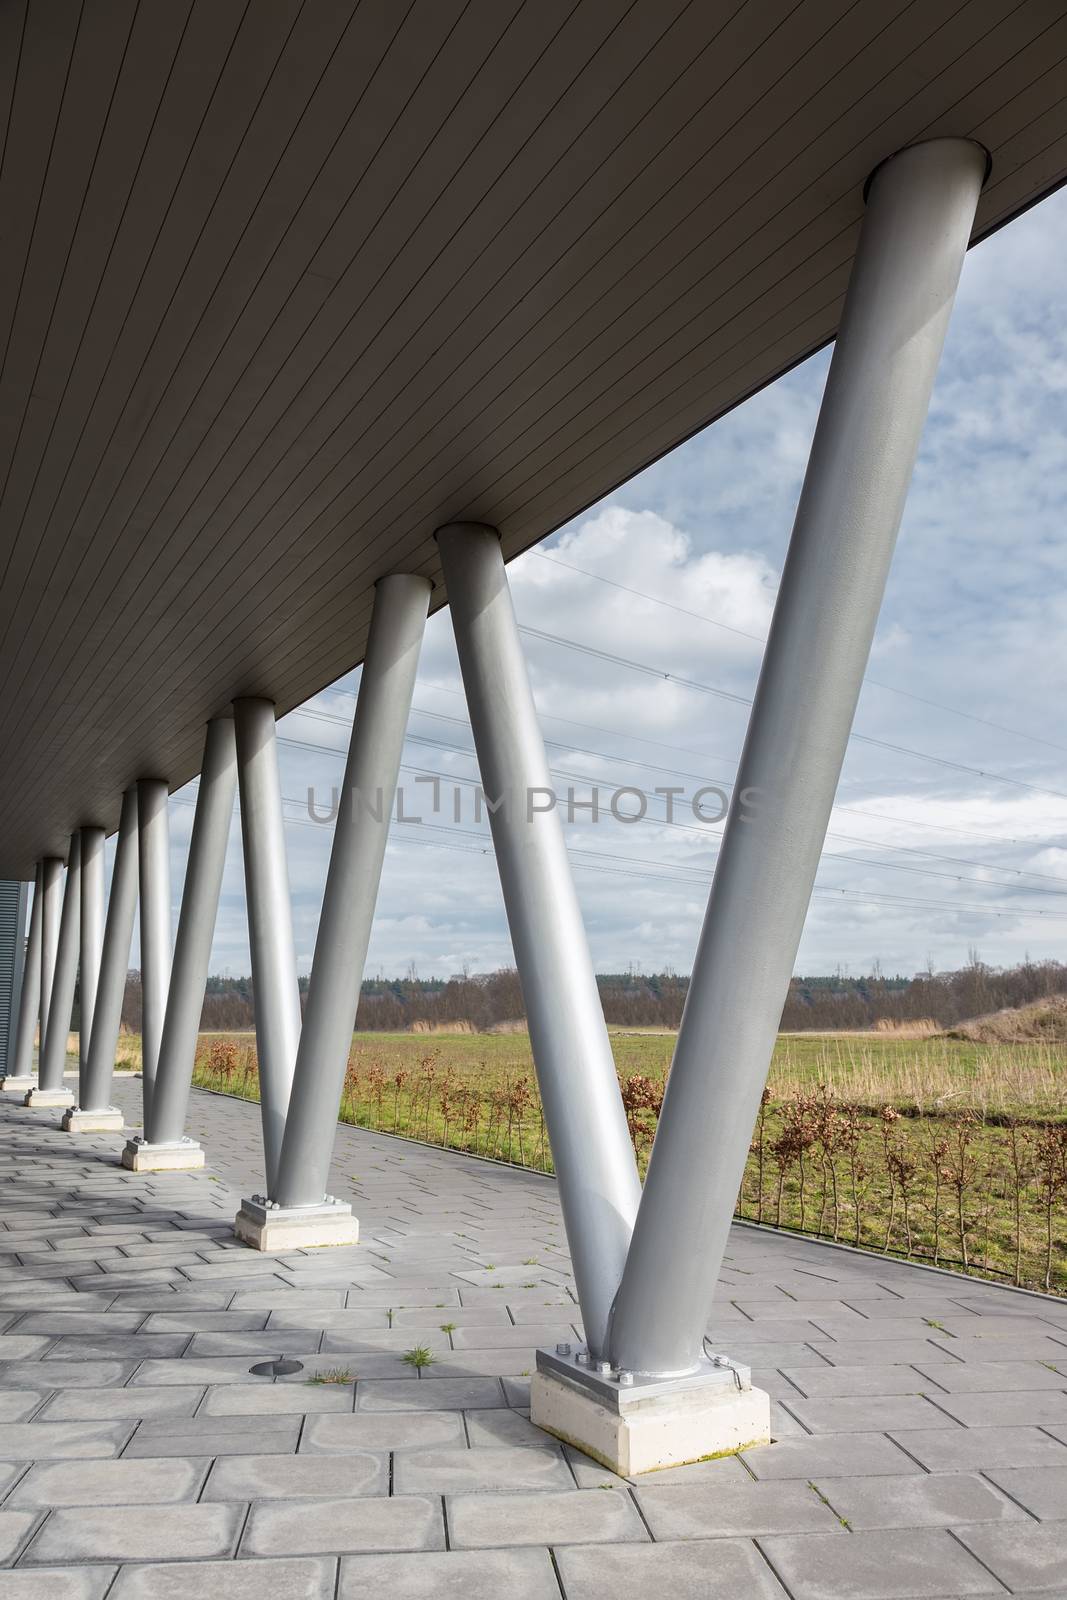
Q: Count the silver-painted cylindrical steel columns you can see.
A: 11